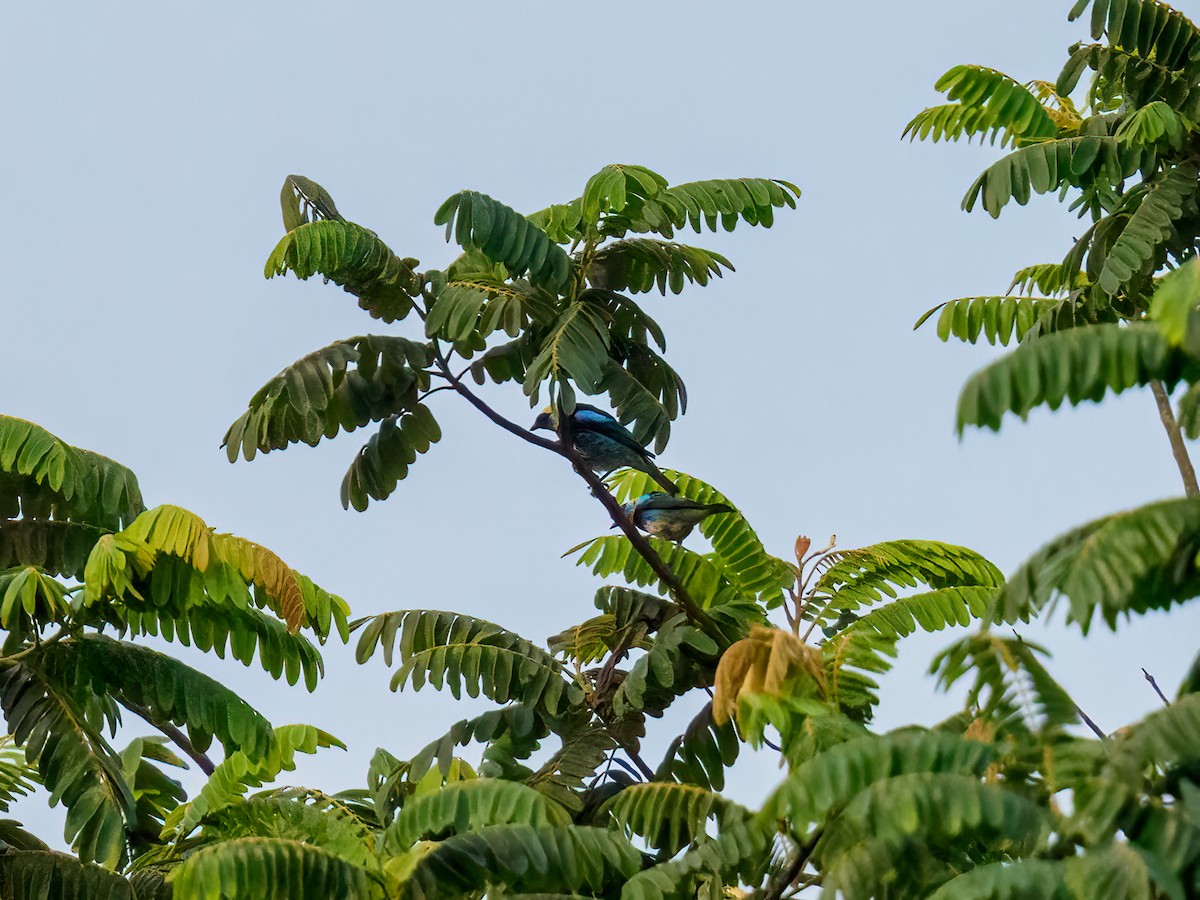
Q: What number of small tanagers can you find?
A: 2